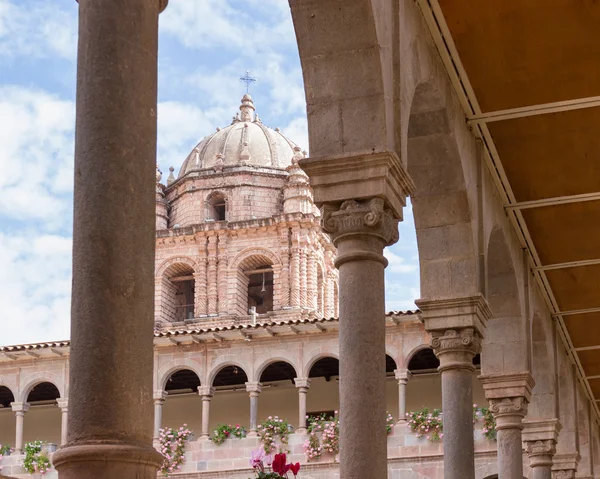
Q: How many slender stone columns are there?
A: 7